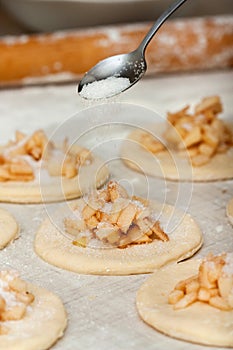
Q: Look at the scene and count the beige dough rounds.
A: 7